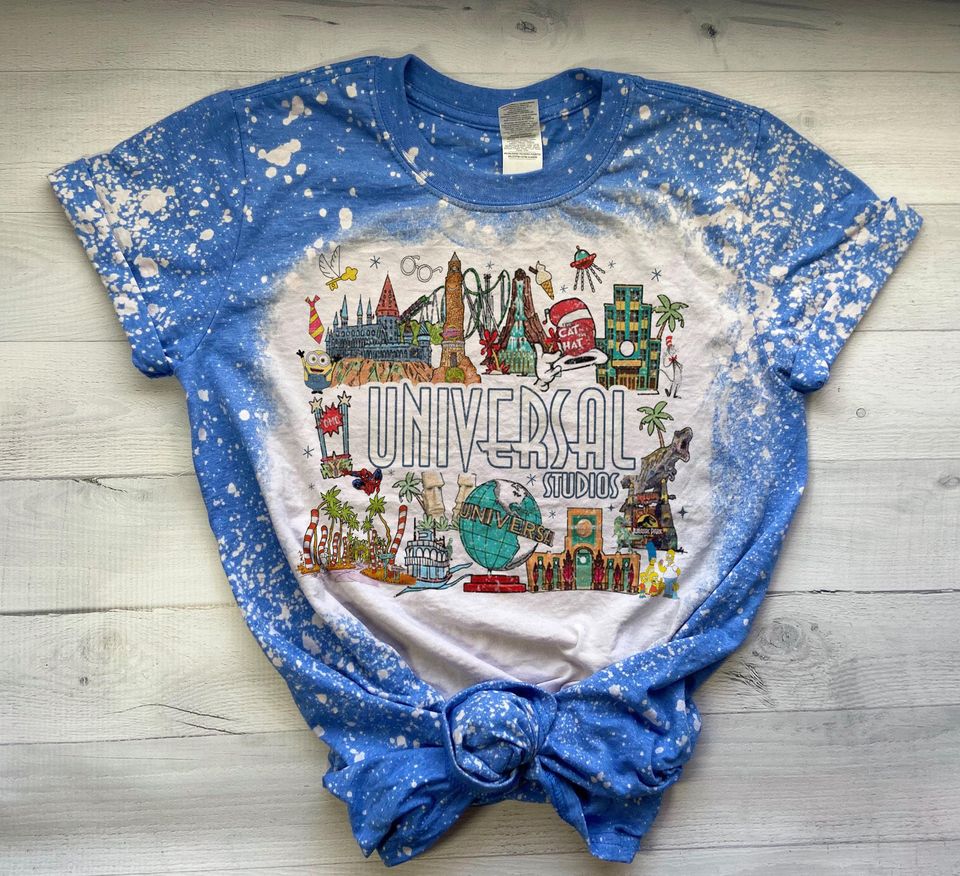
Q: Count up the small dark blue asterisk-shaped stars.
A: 10